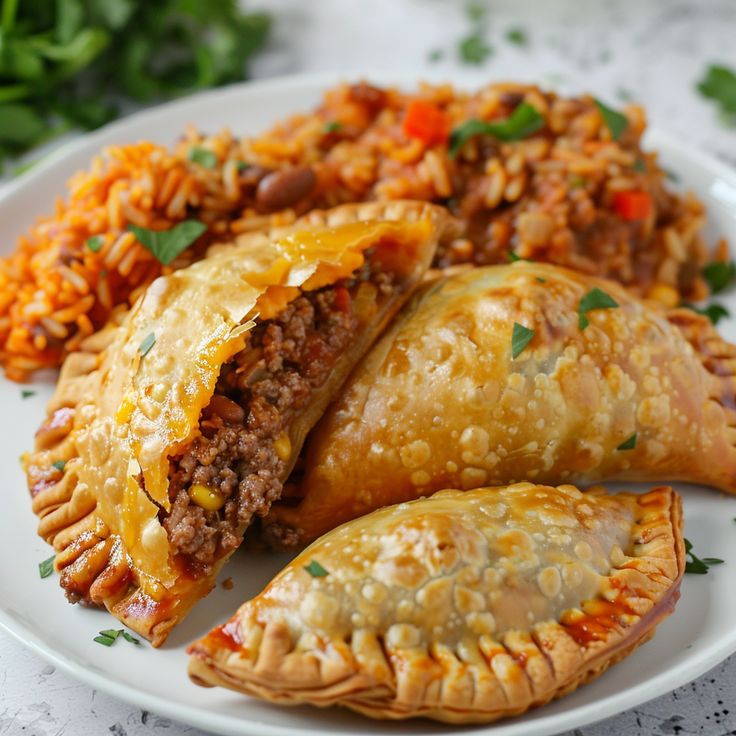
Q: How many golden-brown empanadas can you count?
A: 3